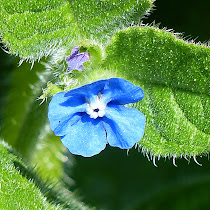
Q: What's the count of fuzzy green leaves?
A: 3